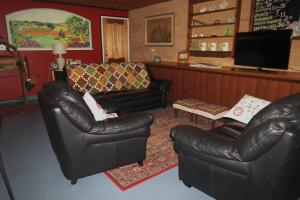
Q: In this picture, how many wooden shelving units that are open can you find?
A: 1